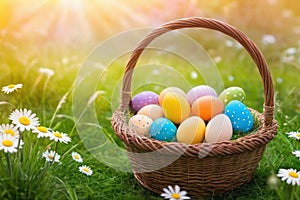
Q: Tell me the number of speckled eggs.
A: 5